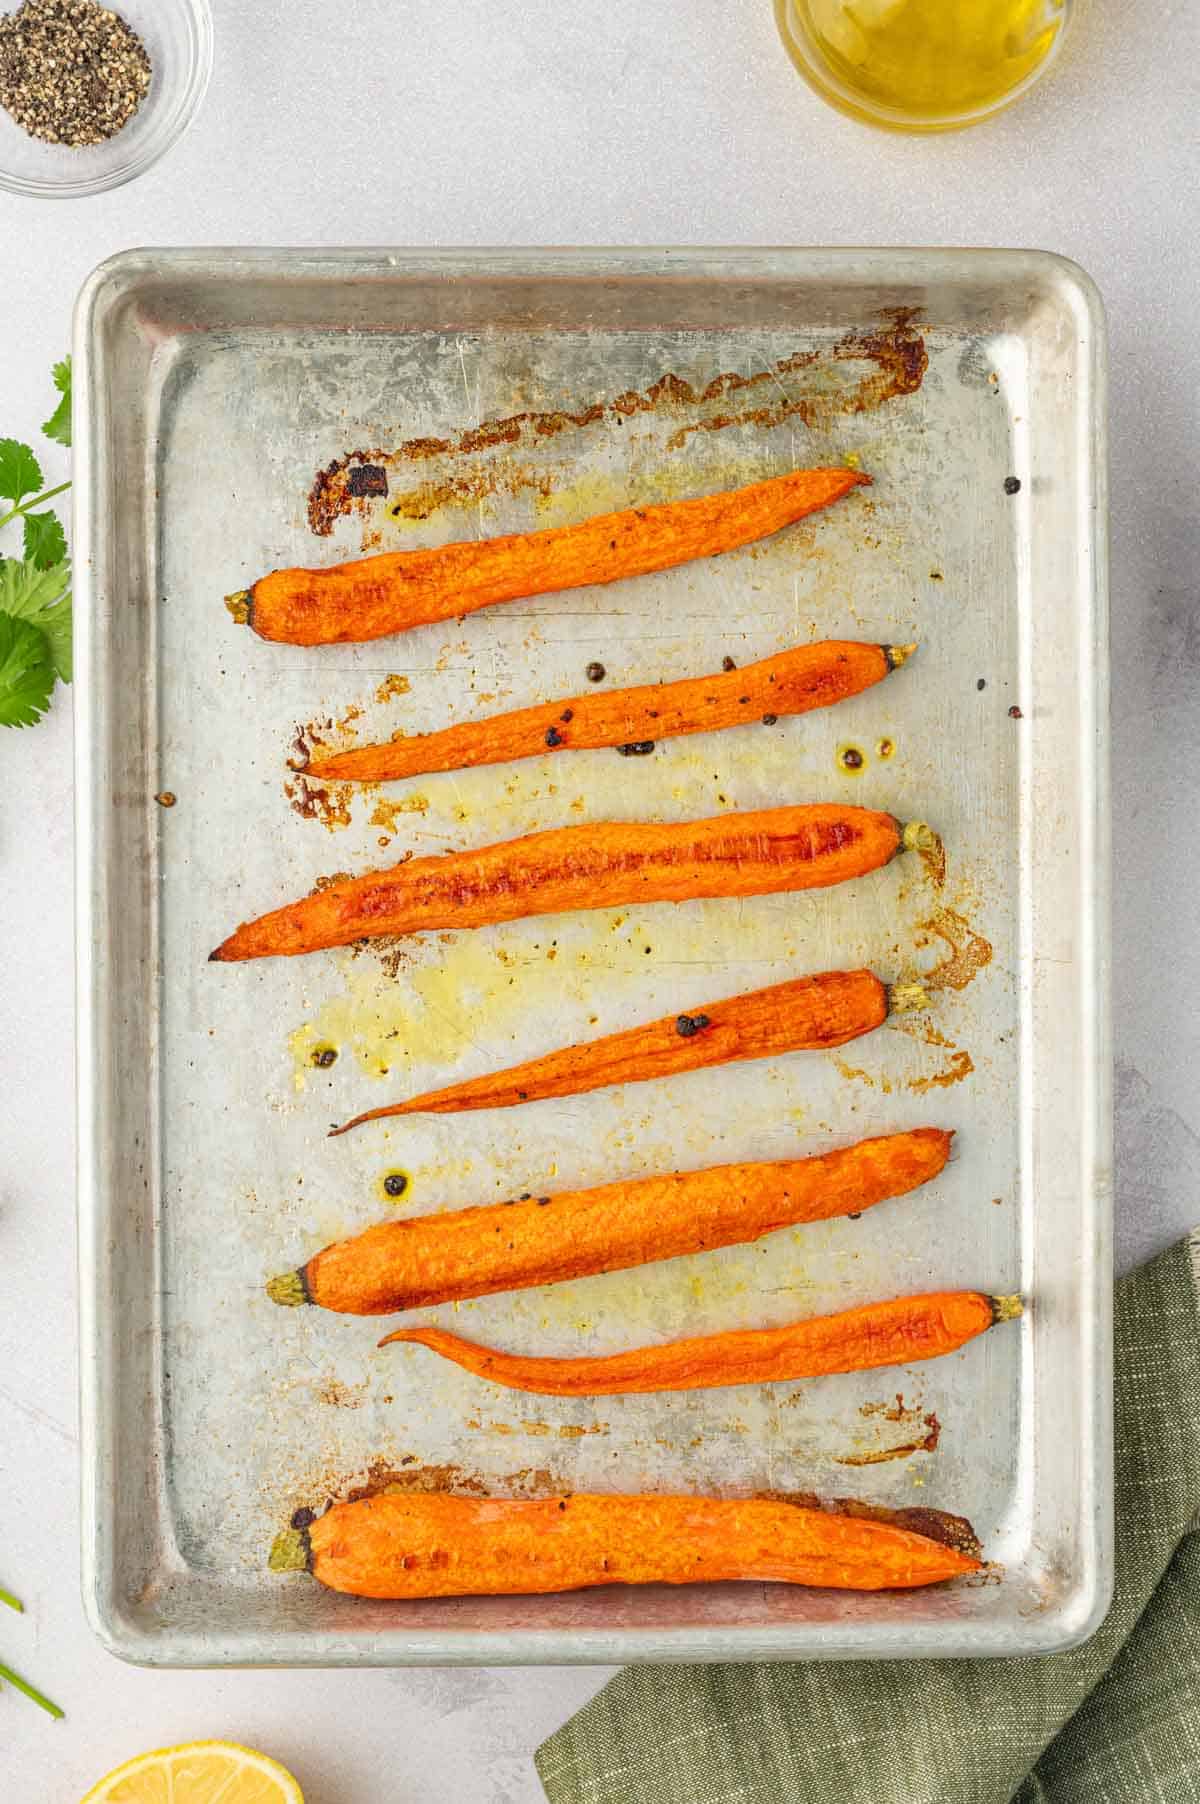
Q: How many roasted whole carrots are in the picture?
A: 7